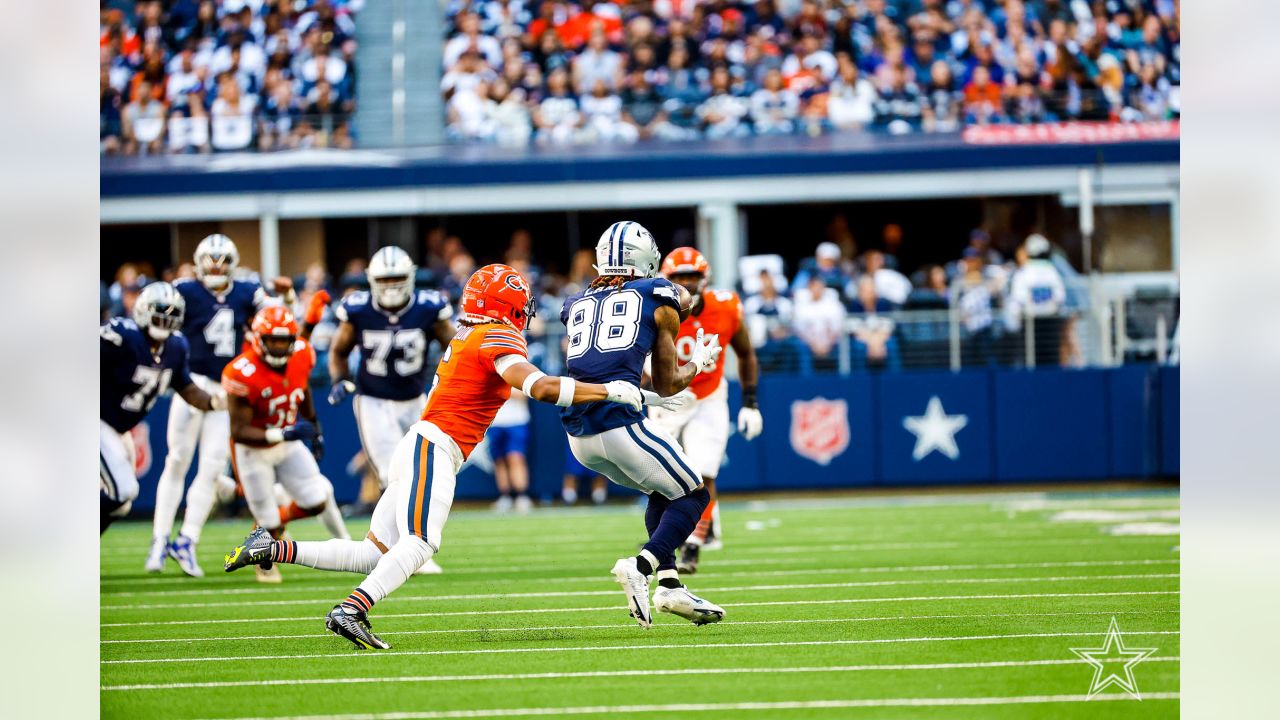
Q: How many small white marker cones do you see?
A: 0